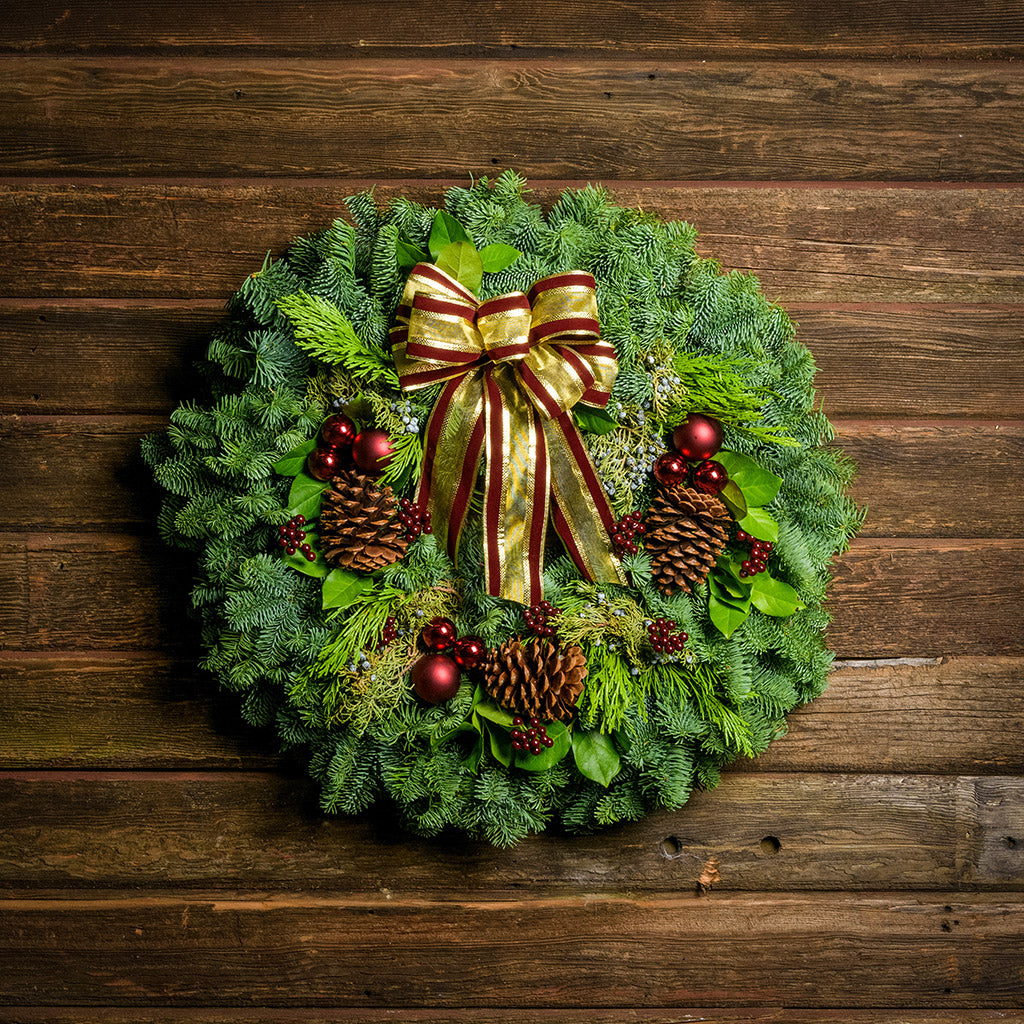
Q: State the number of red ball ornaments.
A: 9